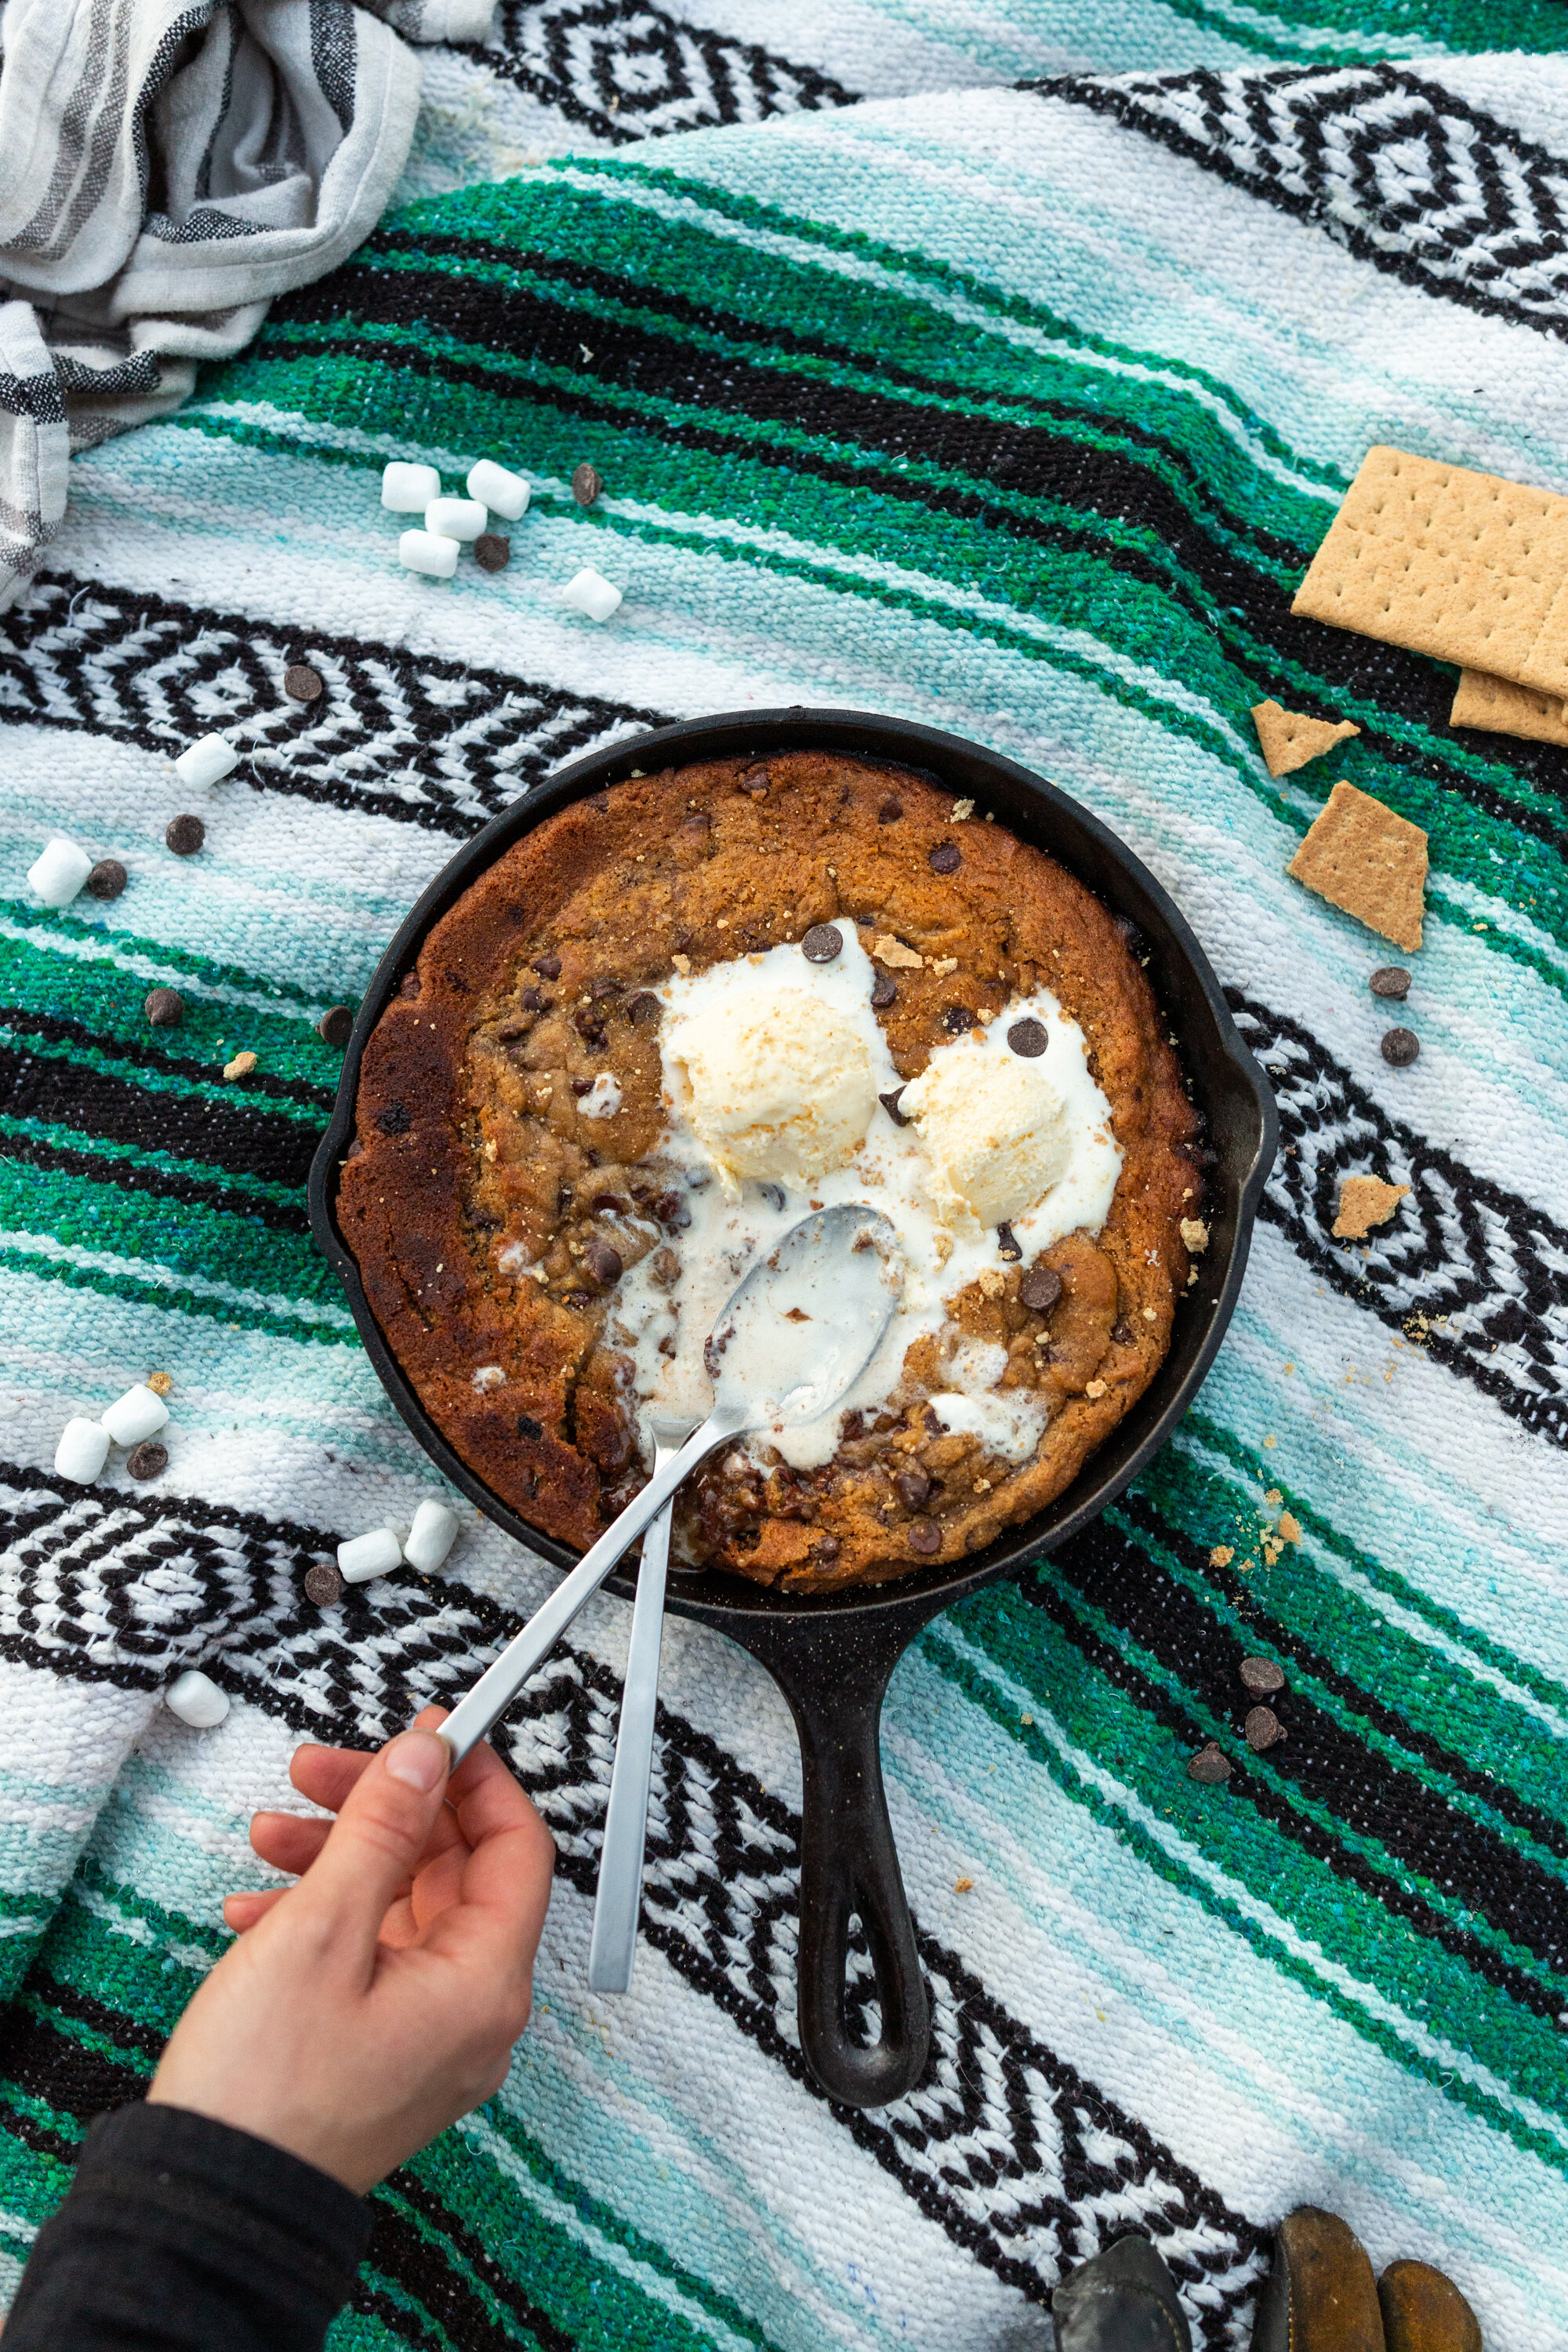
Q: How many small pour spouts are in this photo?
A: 2